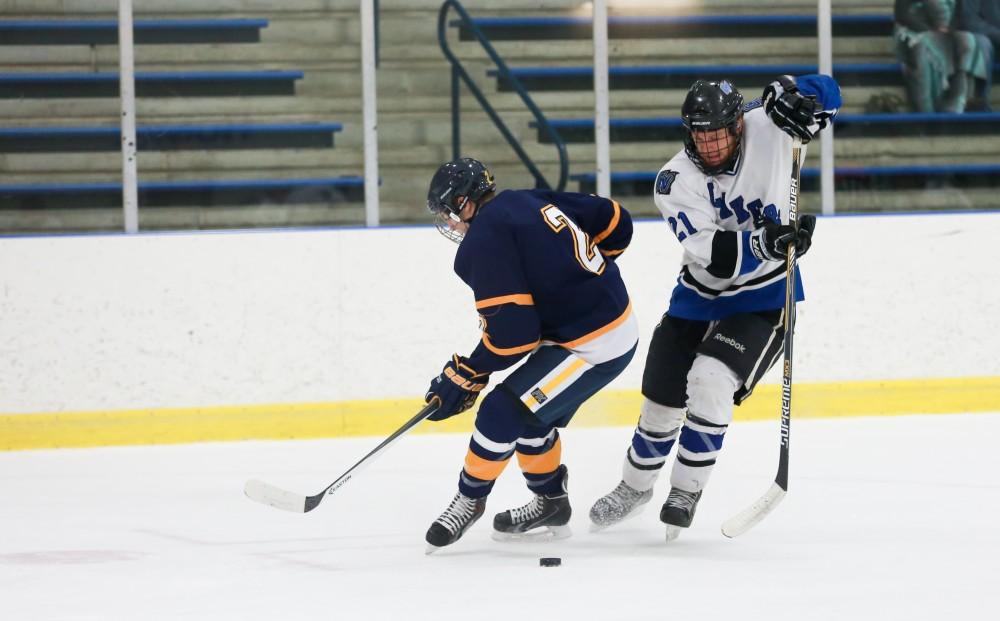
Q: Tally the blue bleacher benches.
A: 8